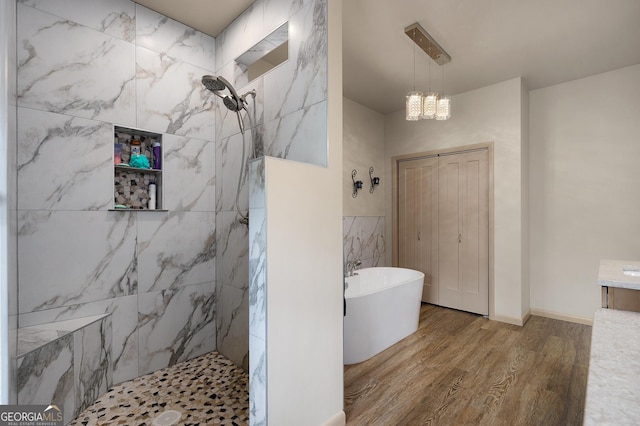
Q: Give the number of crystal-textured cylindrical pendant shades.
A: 3